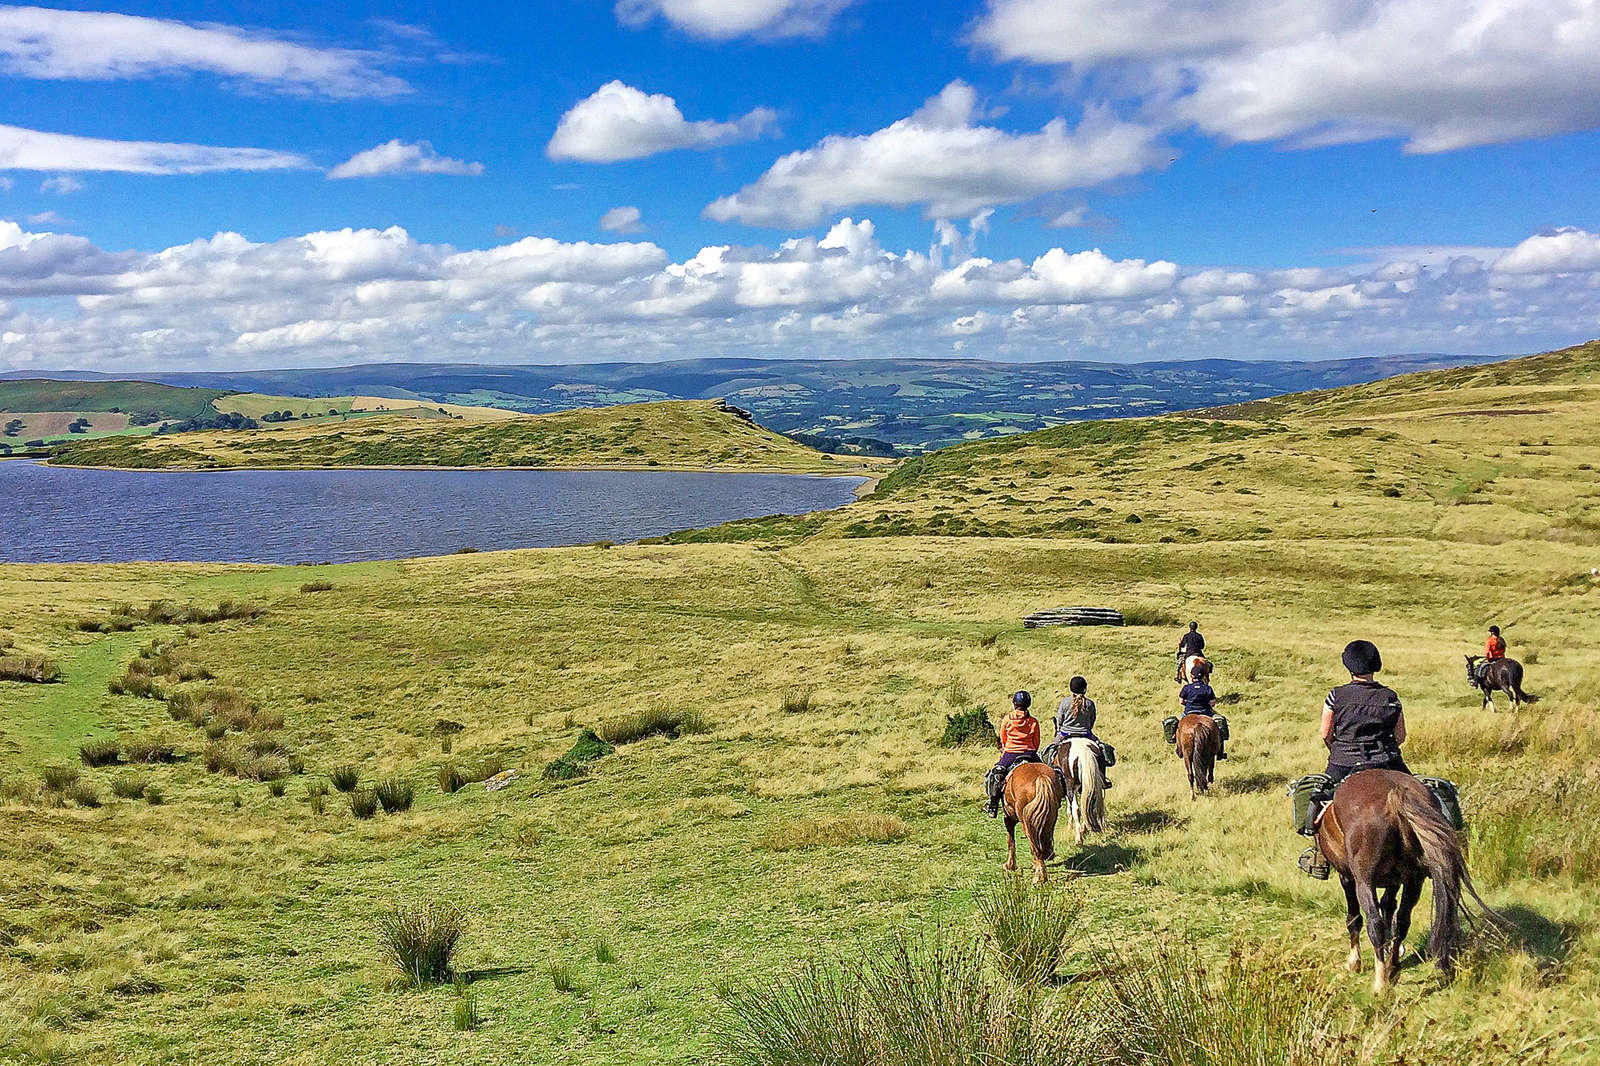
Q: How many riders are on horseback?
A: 6